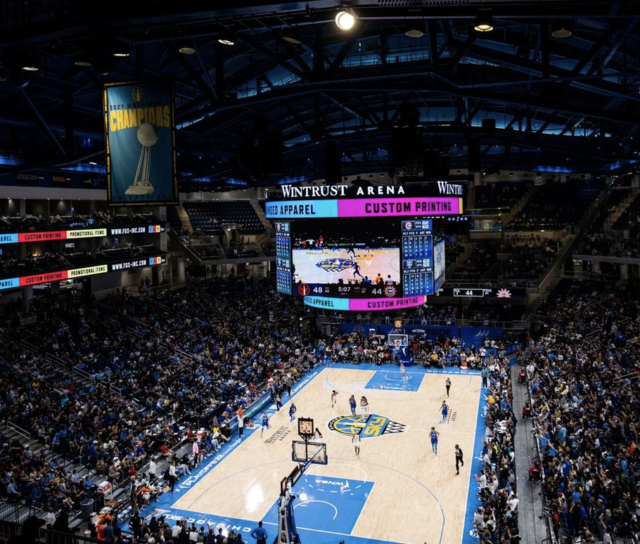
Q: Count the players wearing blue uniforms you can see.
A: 5